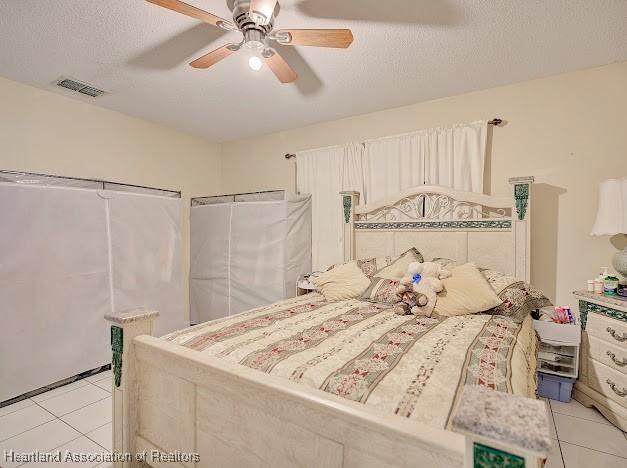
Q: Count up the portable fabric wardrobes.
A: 2